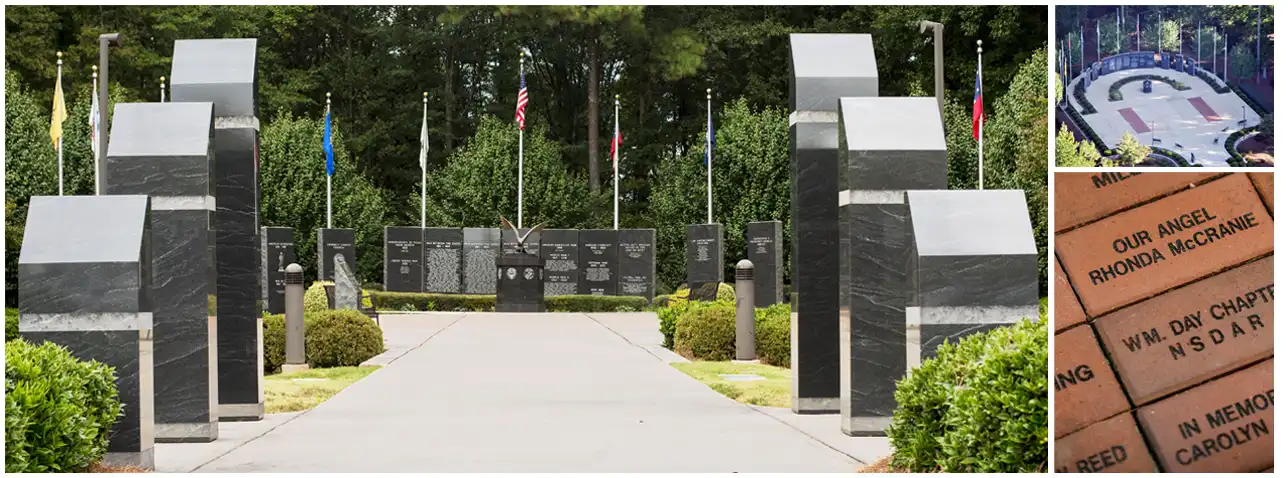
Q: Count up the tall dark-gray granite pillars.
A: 6